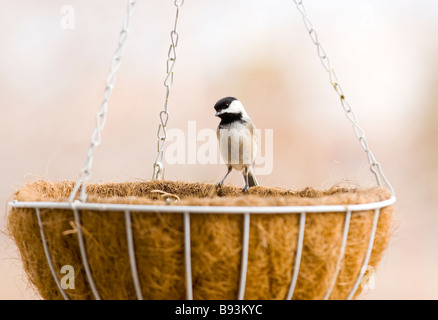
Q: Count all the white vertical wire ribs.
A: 8